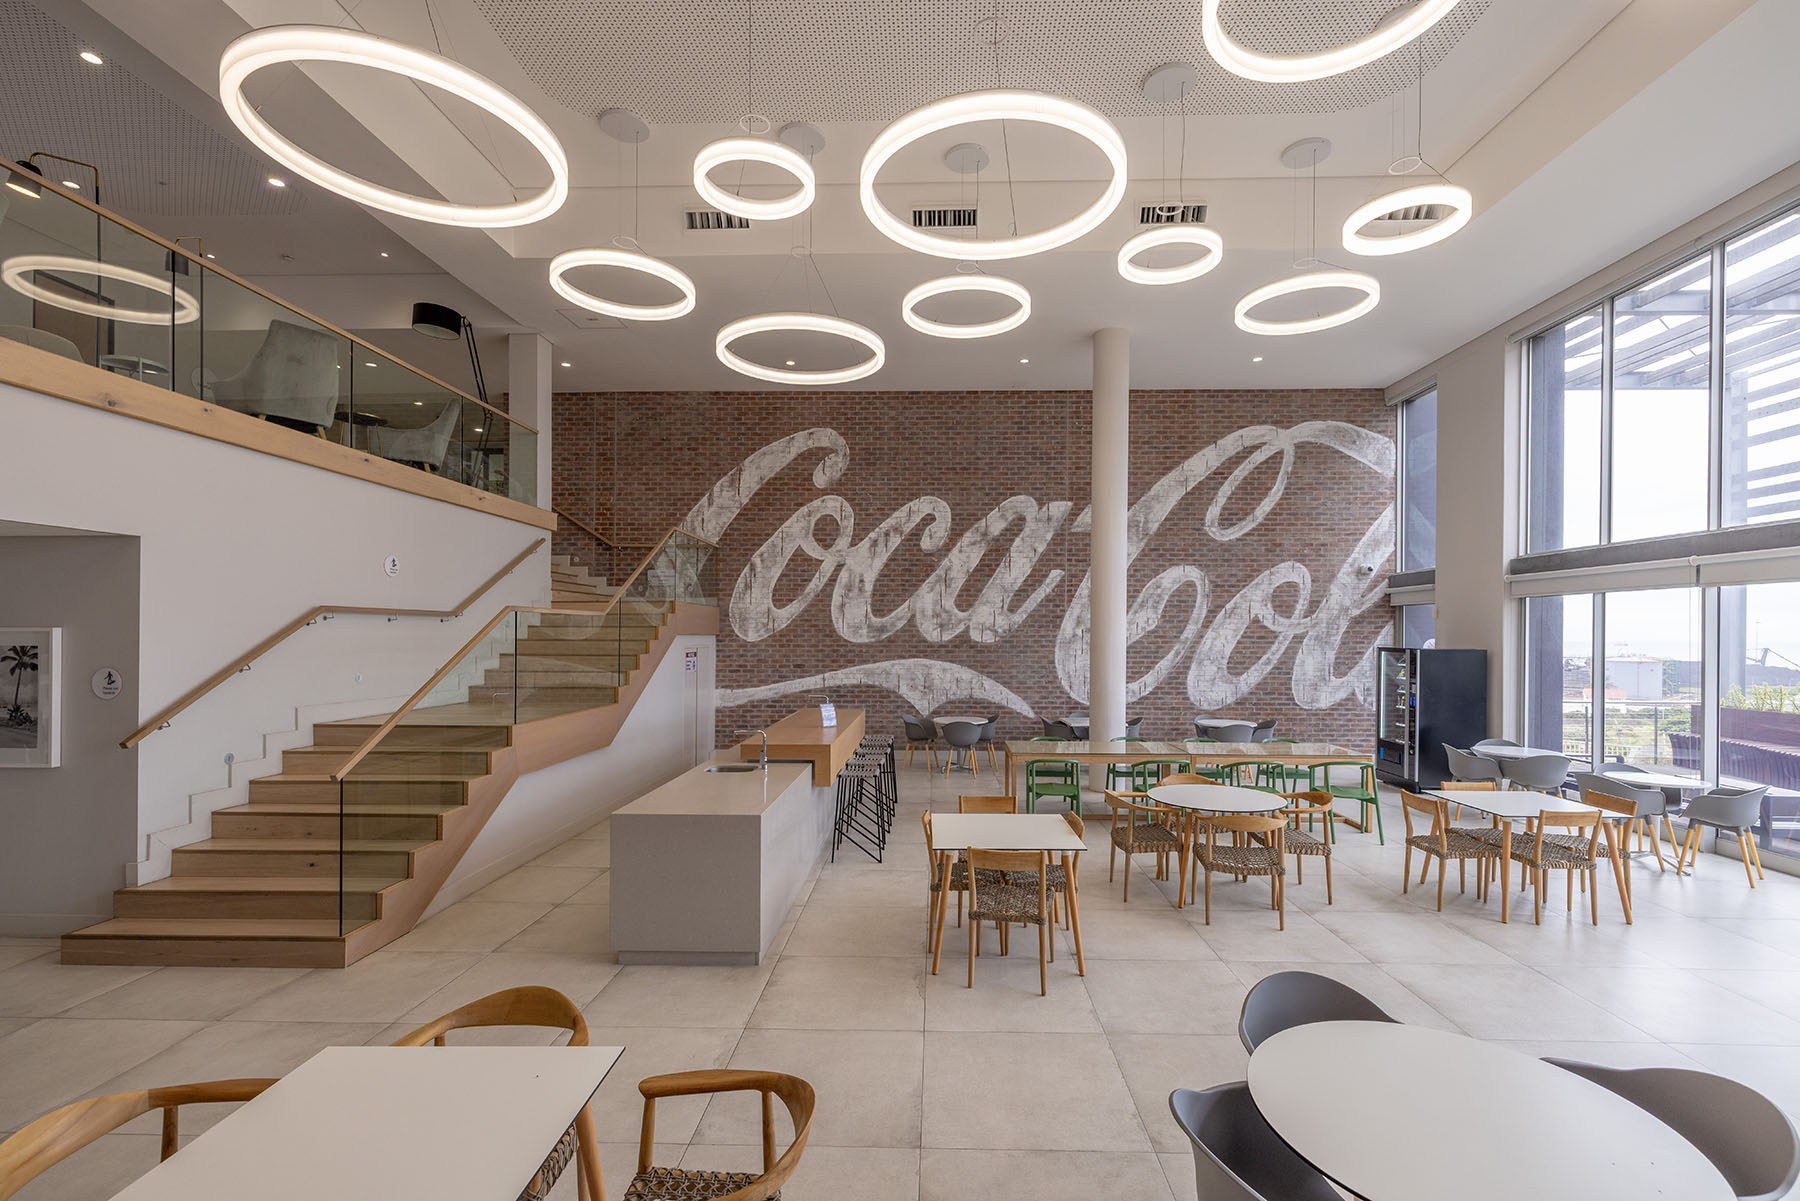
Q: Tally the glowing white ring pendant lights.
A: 10